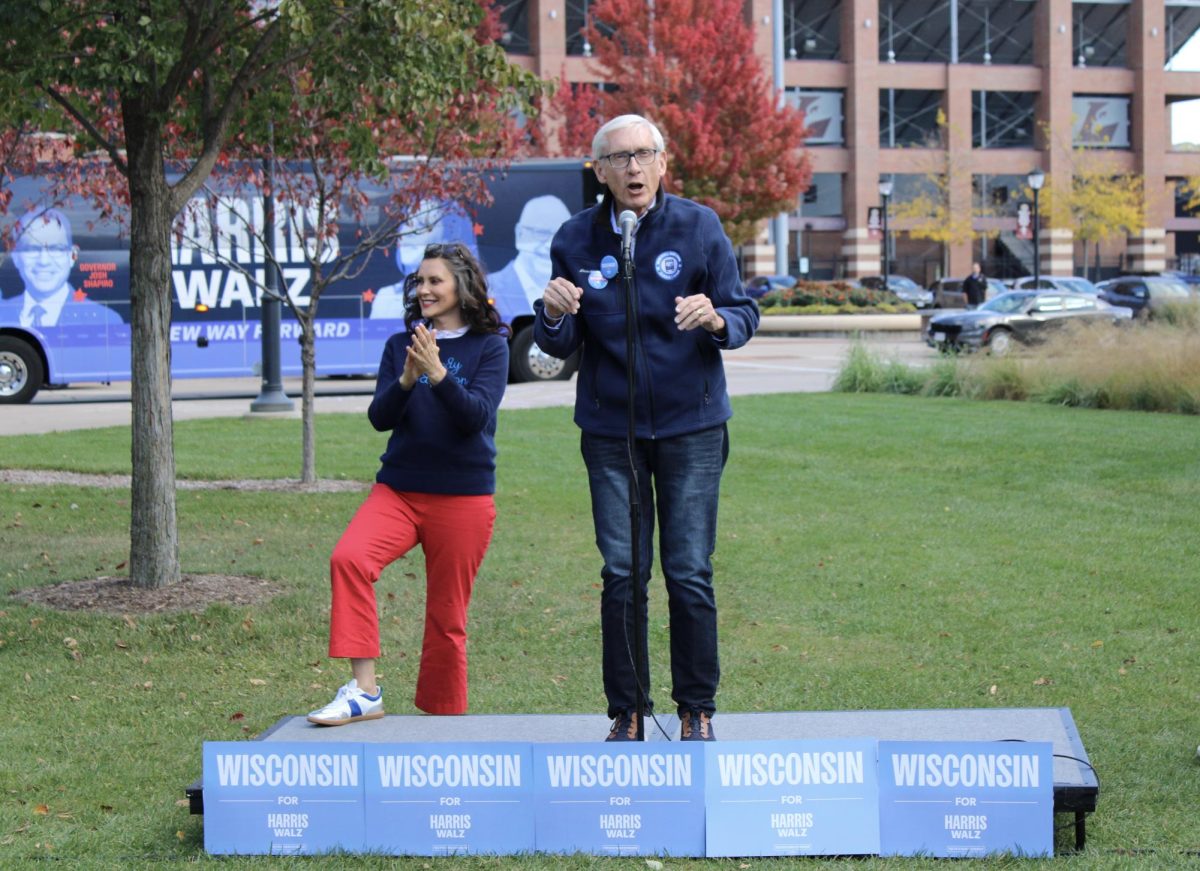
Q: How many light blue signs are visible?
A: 5